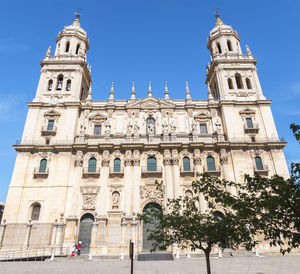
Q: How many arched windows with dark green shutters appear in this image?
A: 7